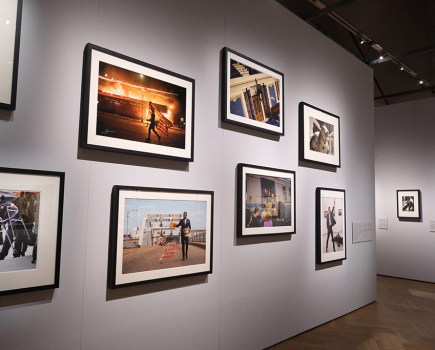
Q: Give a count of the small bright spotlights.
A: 4